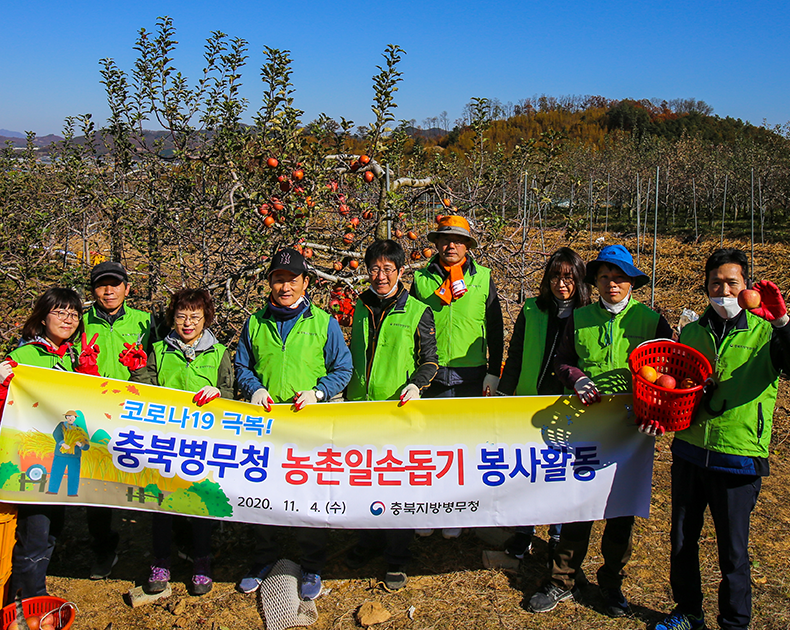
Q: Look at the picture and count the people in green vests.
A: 9